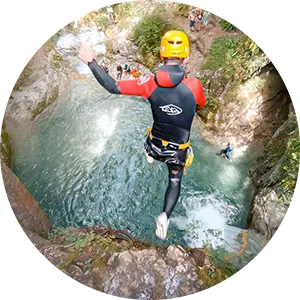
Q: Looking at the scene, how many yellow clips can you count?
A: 1